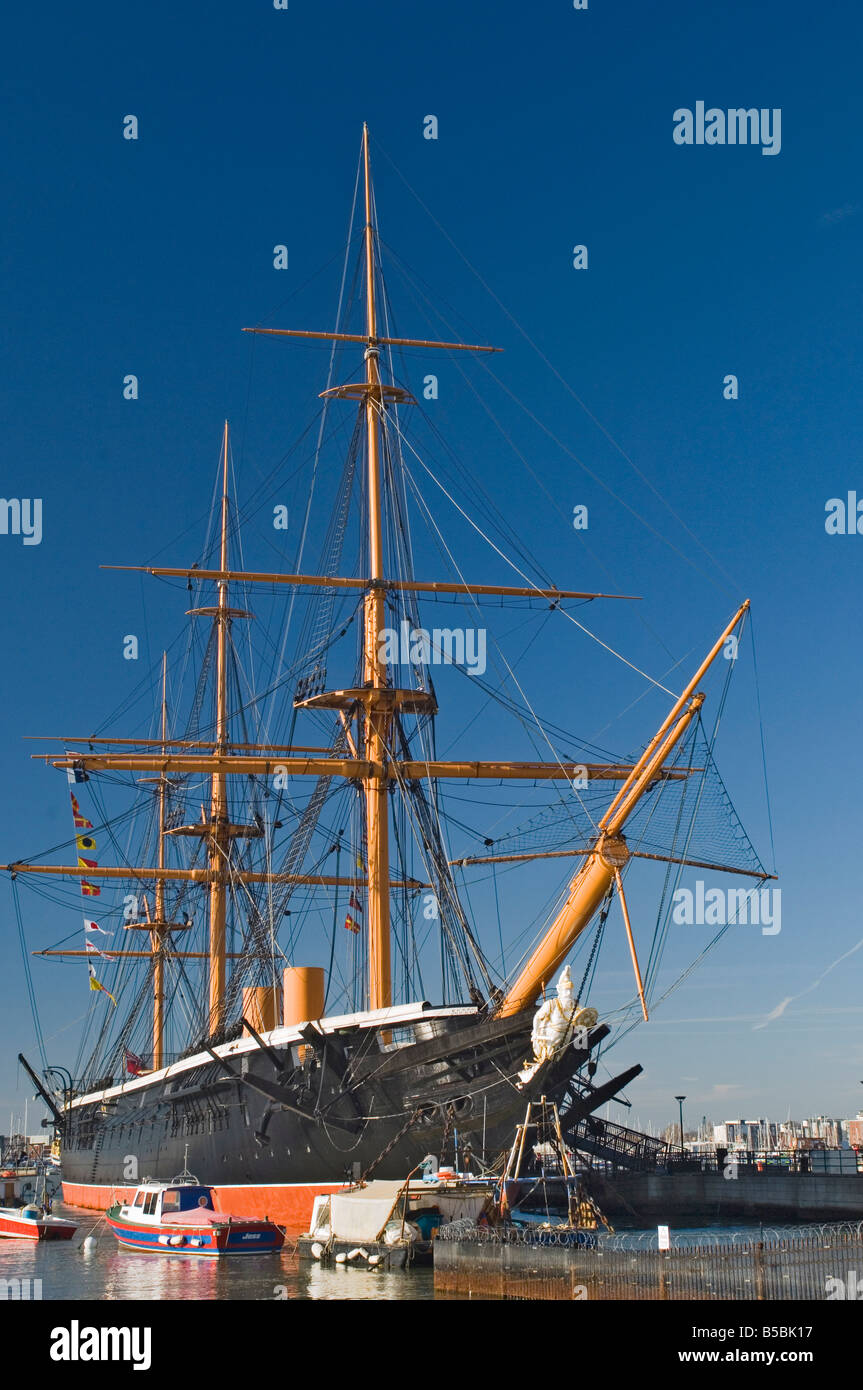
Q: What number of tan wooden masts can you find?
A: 3